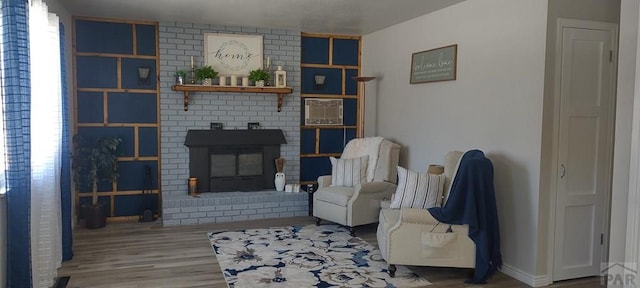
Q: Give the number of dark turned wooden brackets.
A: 2